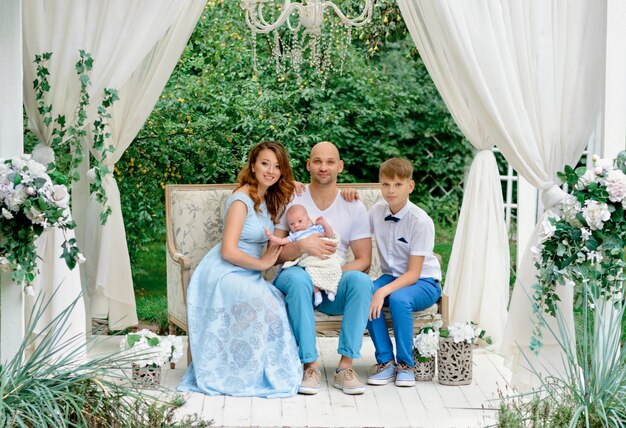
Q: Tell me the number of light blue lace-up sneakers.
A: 2